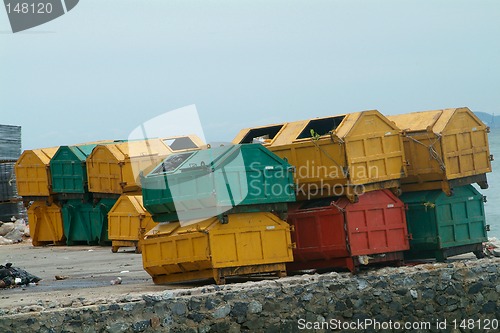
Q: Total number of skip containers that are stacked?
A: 13